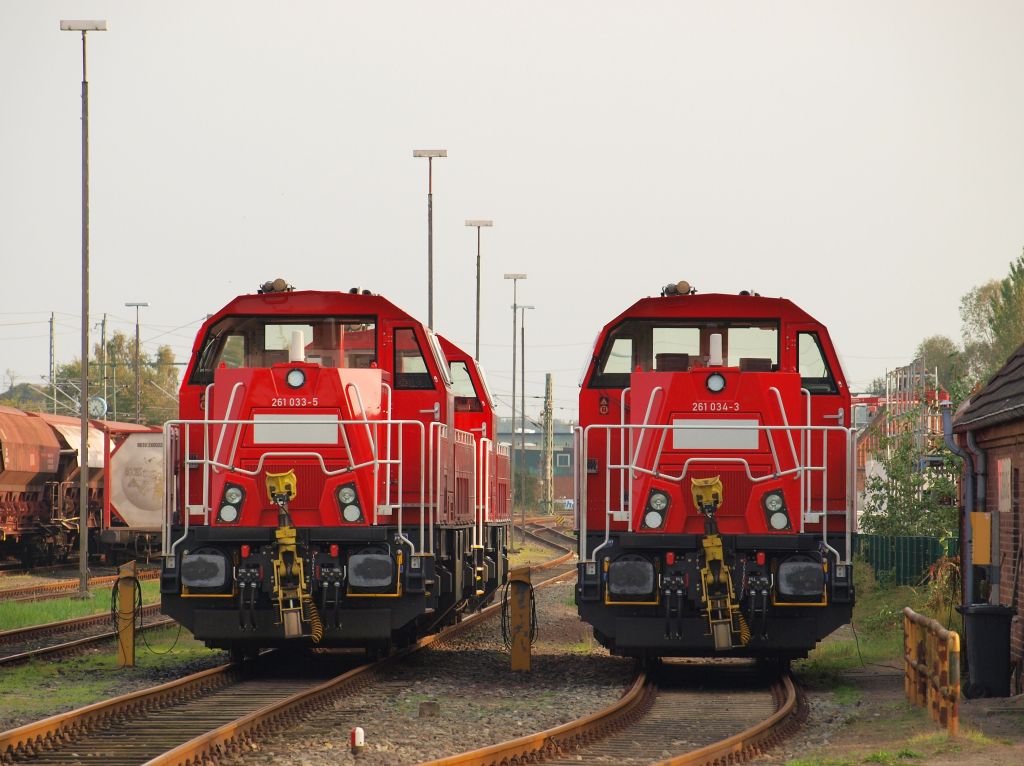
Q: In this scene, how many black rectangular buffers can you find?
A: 4